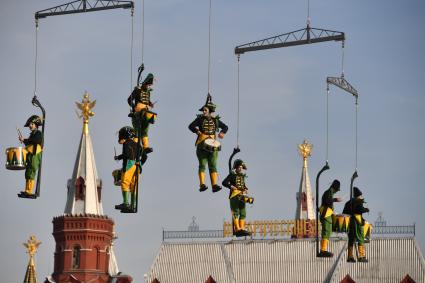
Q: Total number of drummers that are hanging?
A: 7